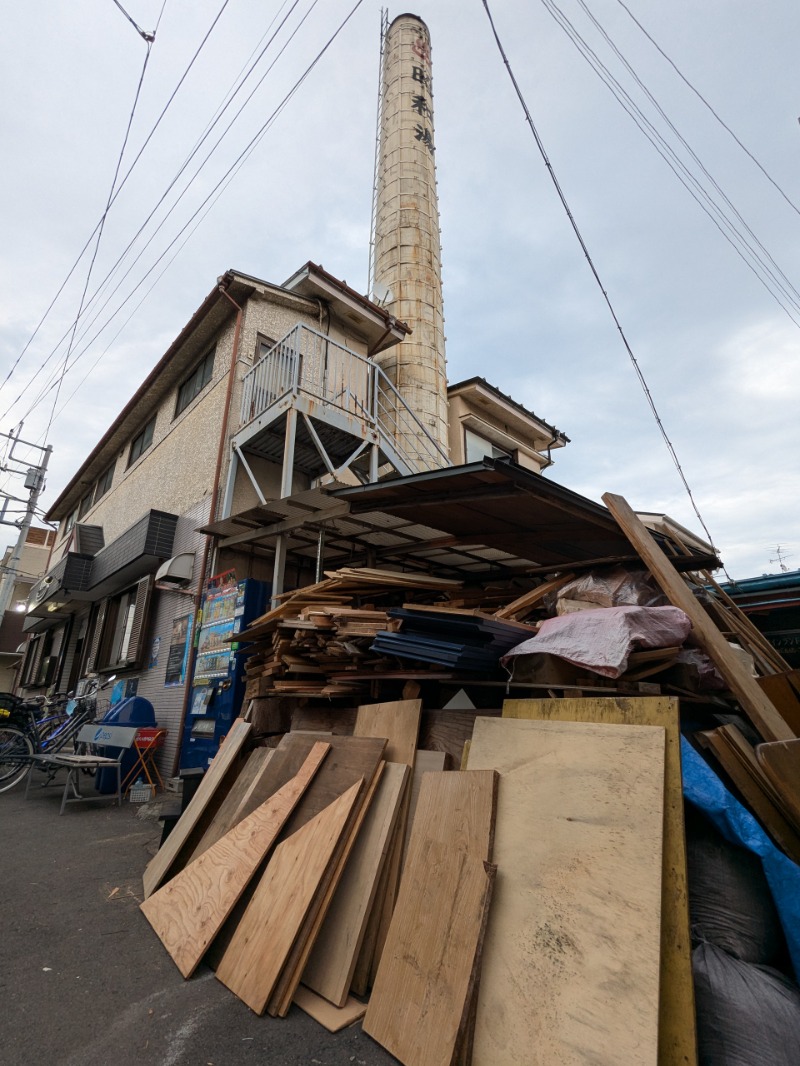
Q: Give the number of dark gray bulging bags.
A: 2